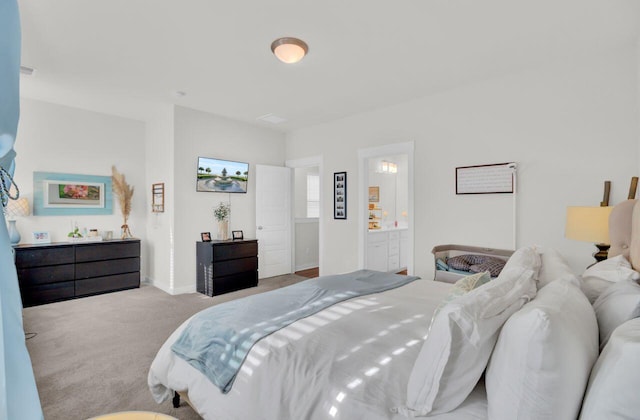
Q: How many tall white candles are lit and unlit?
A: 0